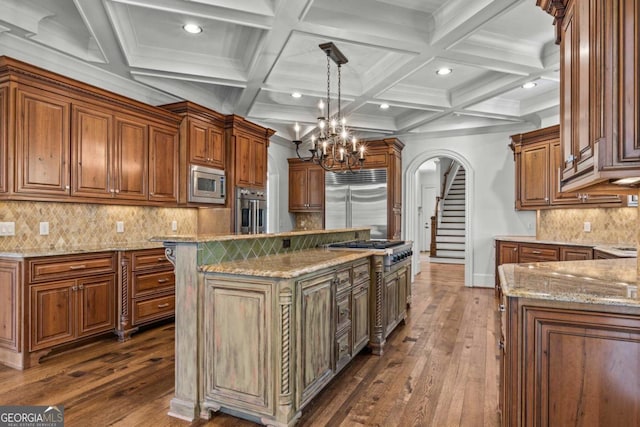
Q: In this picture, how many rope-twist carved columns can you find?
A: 3